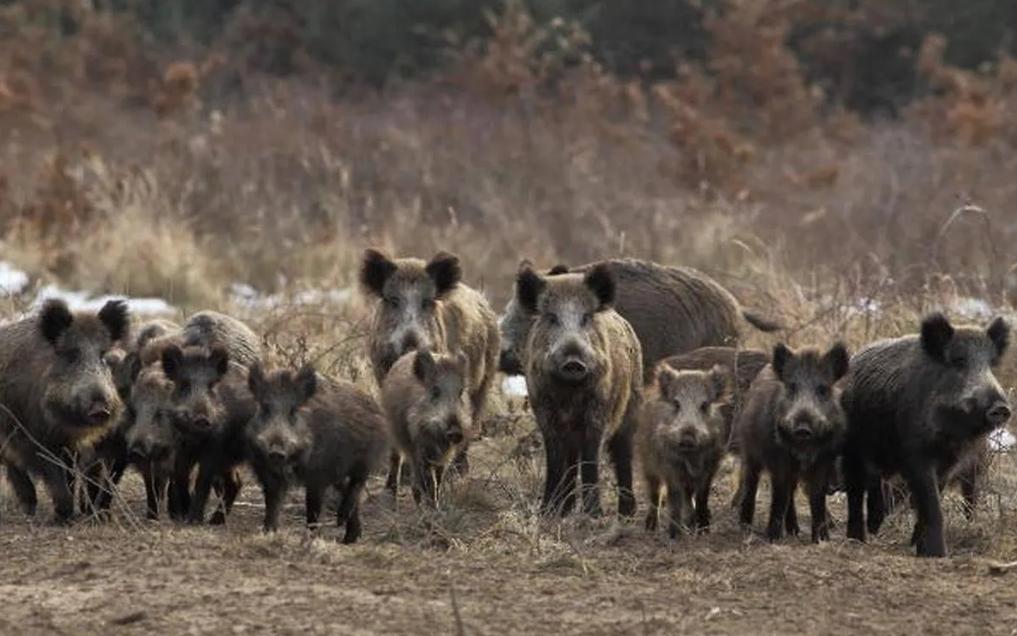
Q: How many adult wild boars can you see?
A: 5